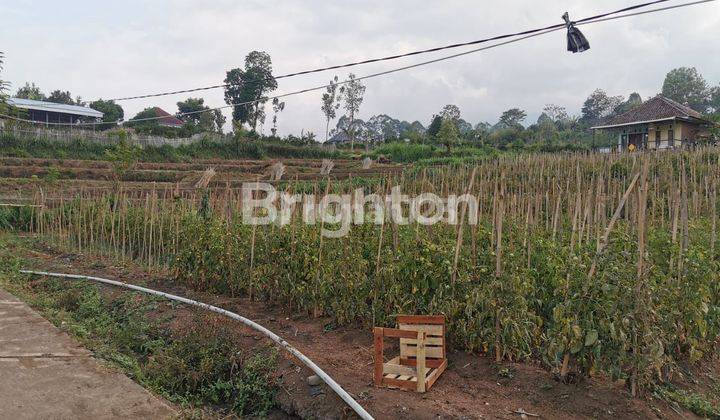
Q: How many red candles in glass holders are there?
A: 0